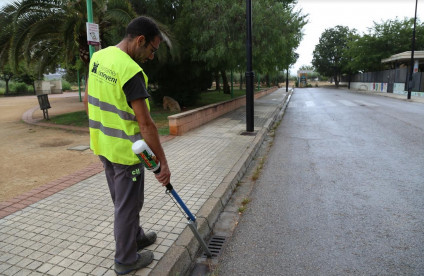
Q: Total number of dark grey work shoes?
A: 2